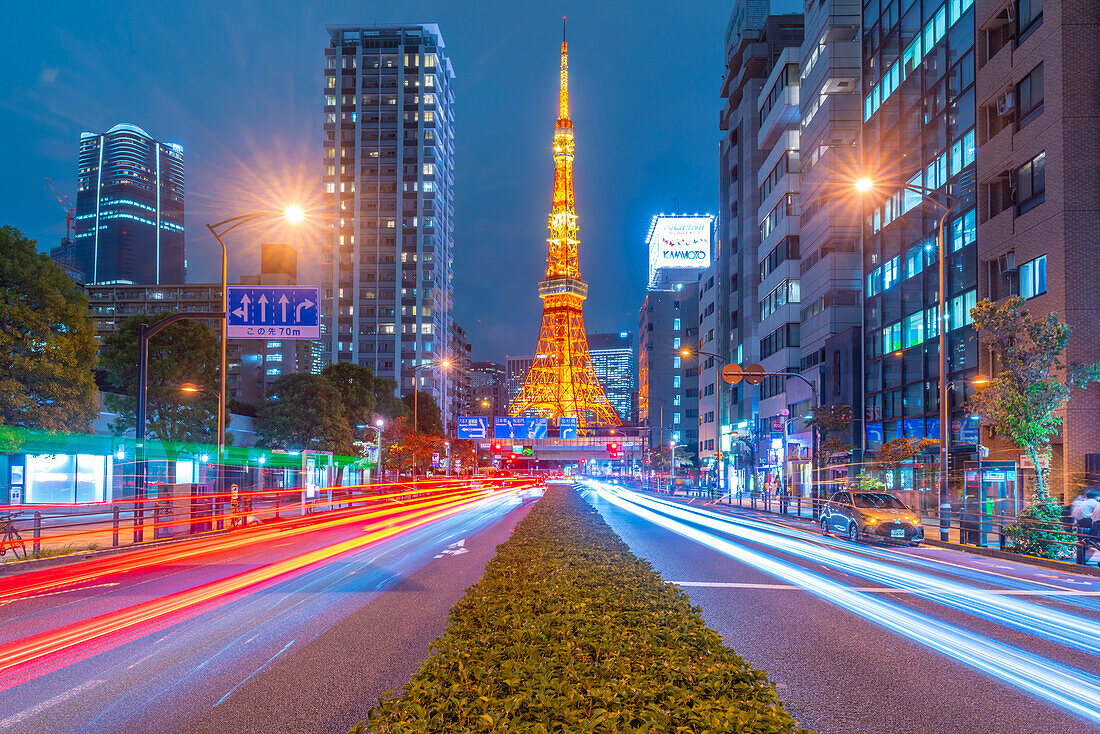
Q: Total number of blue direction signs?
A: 4